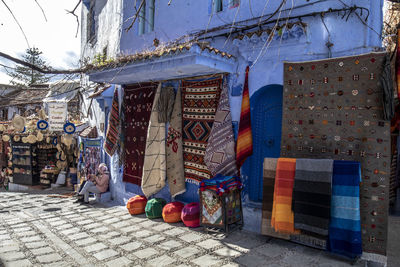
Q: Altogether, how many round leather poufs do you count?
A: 4